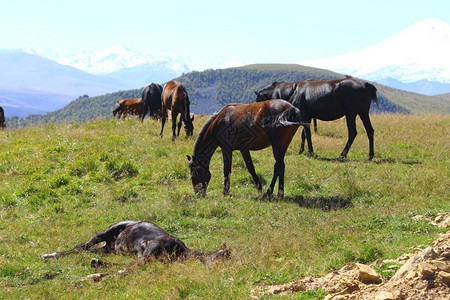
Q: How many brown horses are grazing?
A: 3